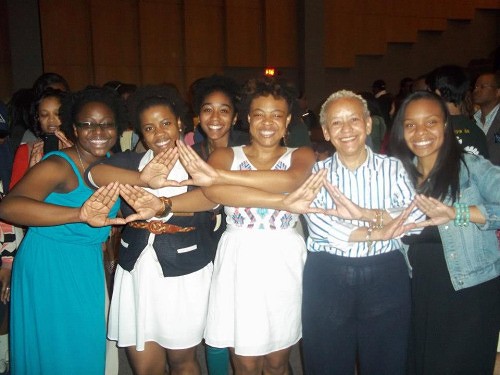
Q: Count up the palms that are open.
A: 8